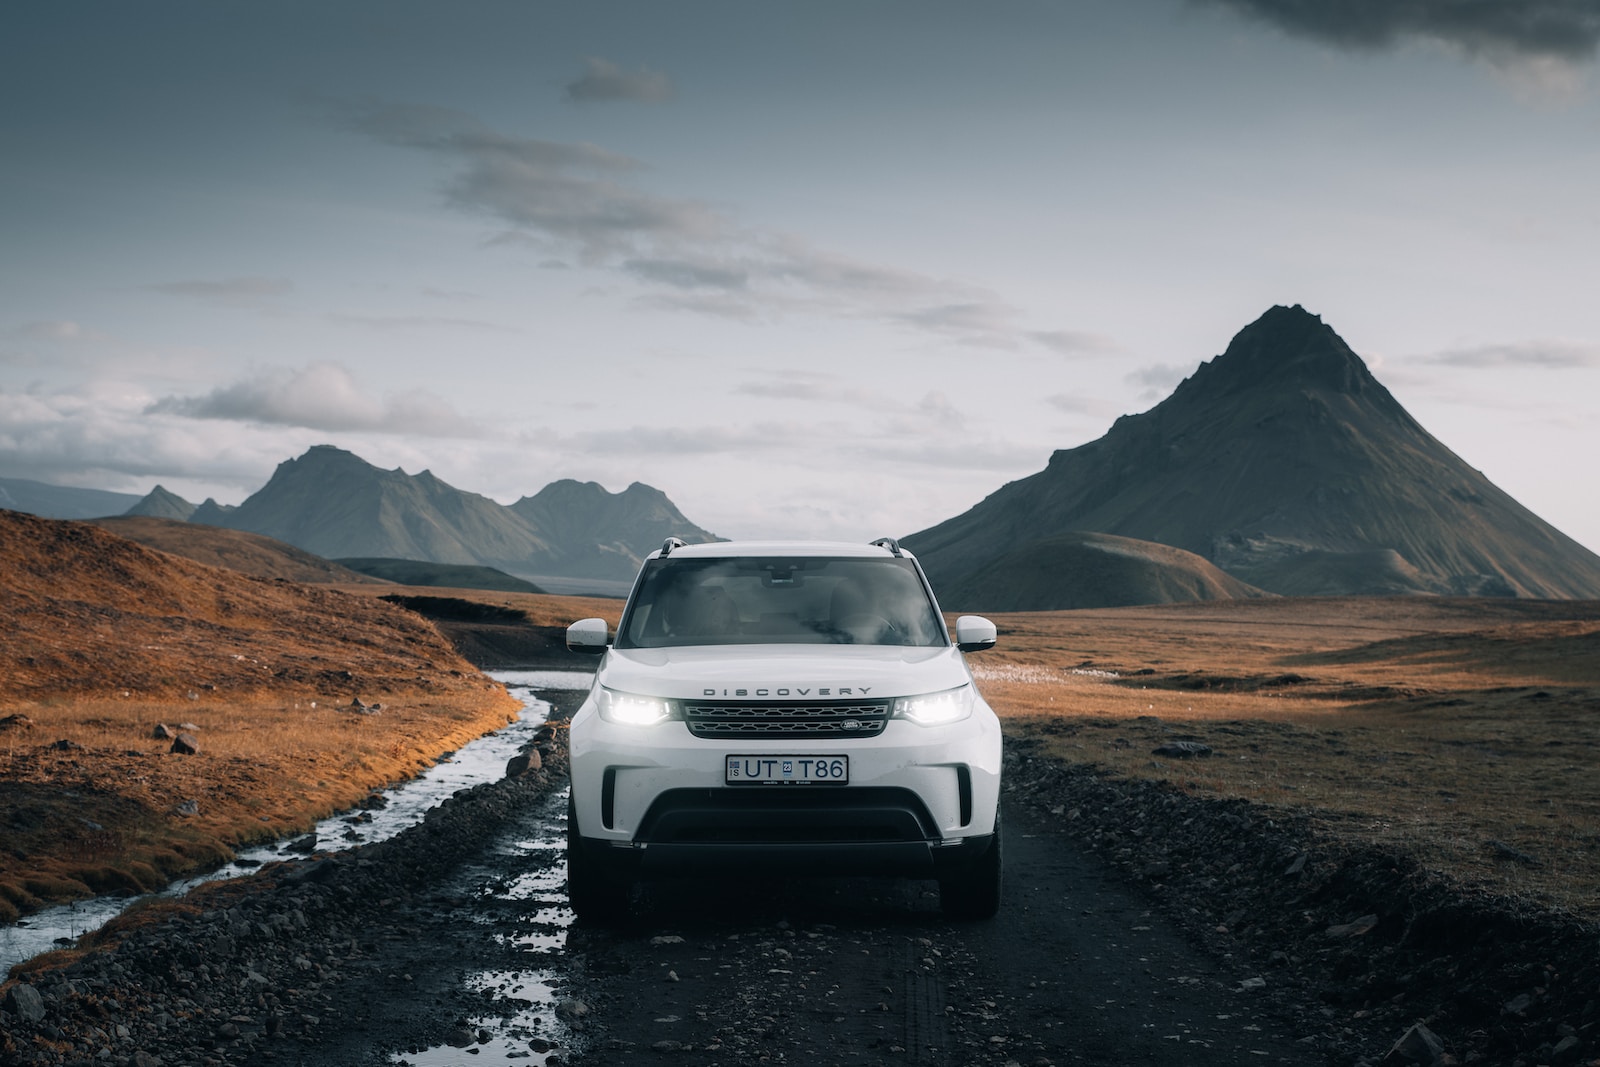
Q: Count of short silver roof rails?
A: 2